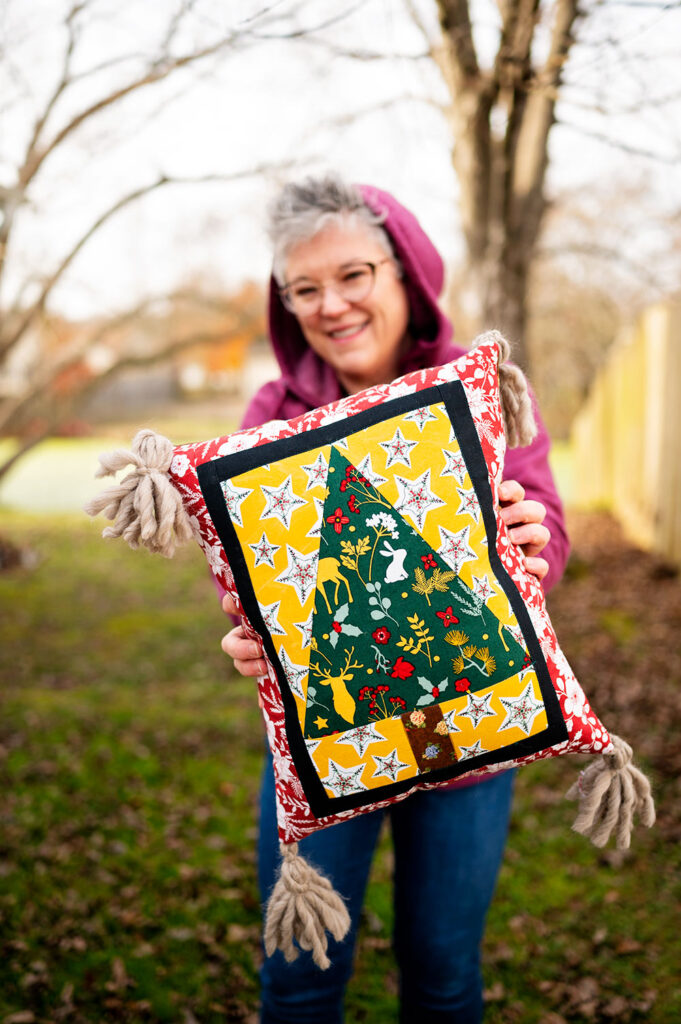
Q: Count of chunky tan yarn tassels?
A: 4